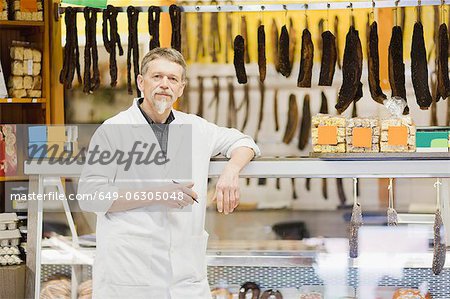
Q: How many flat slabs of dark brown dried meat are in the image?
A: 10